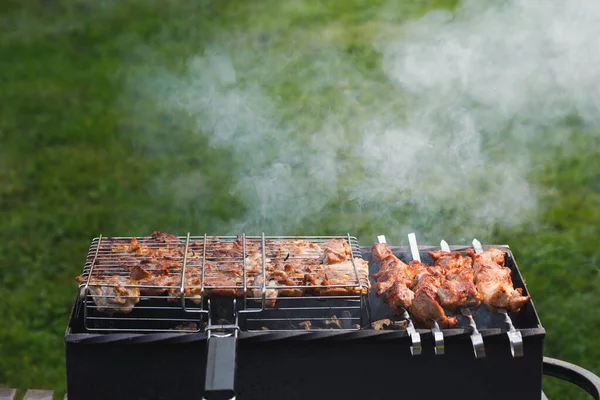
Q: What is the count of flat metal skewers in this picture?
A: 4